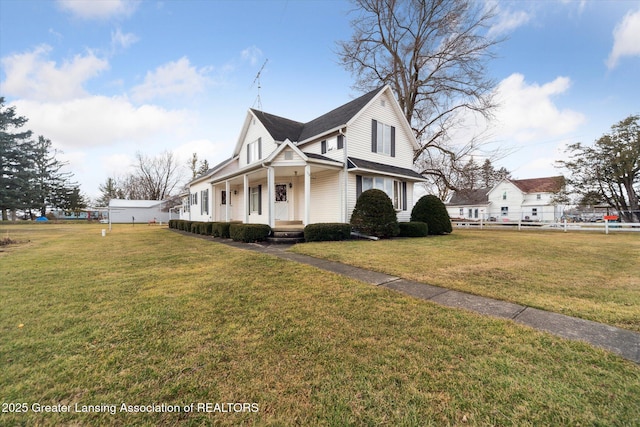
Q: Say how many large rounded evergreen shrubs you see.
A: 2